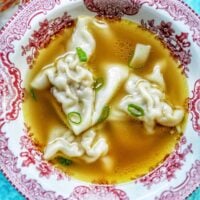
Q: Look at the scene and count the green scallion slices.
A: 7